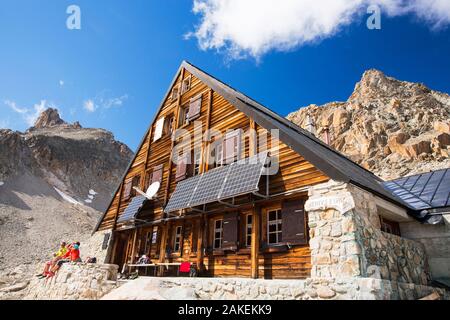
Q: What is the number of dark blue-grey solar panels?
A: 4